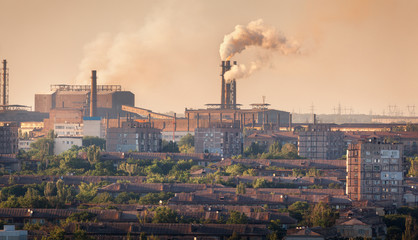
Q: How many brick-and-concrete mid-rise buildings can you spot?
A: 5